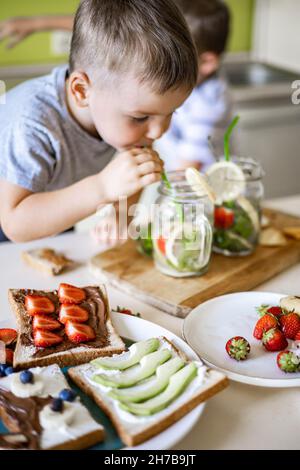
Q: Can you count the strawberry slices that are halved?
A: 6